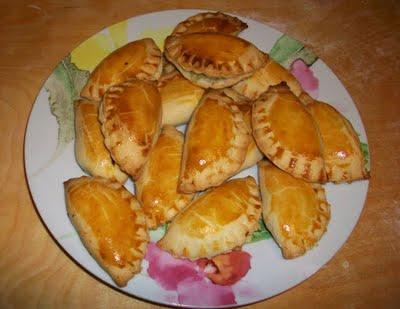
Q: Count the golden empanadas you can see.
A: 15